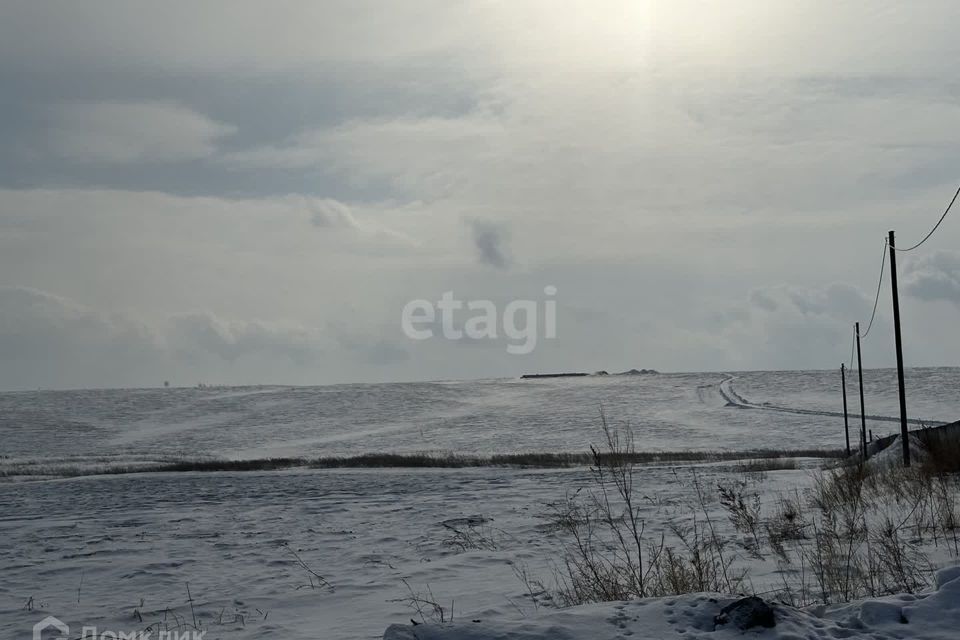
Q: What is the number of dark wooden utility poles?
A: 3